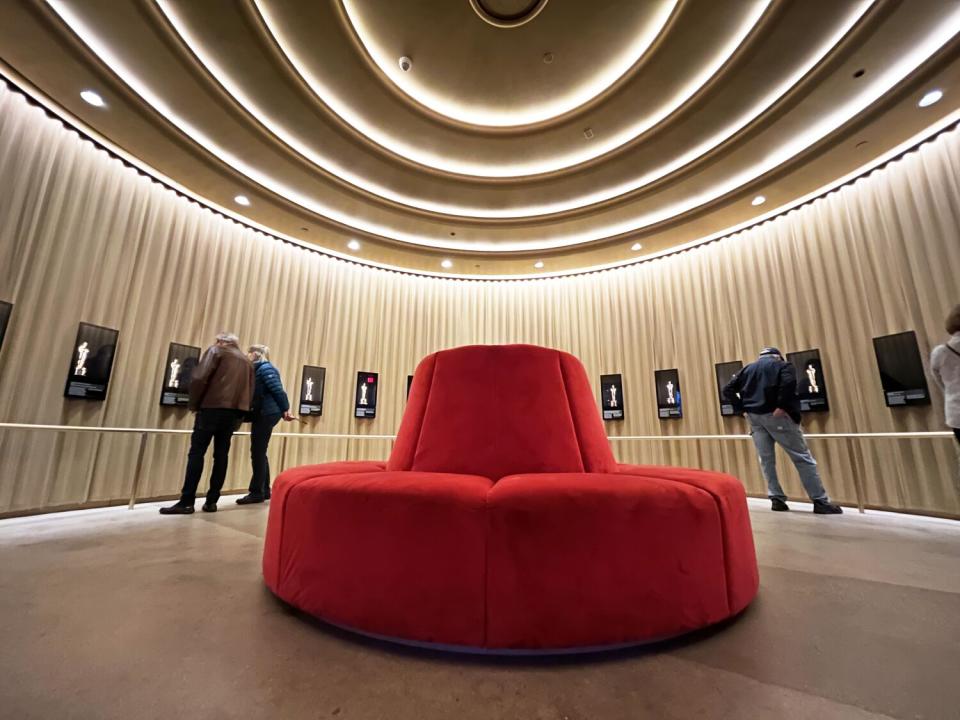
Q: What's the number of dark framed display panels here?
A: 11